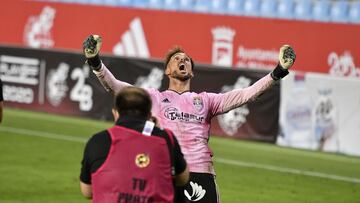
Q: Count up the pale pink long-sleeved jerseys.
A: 1